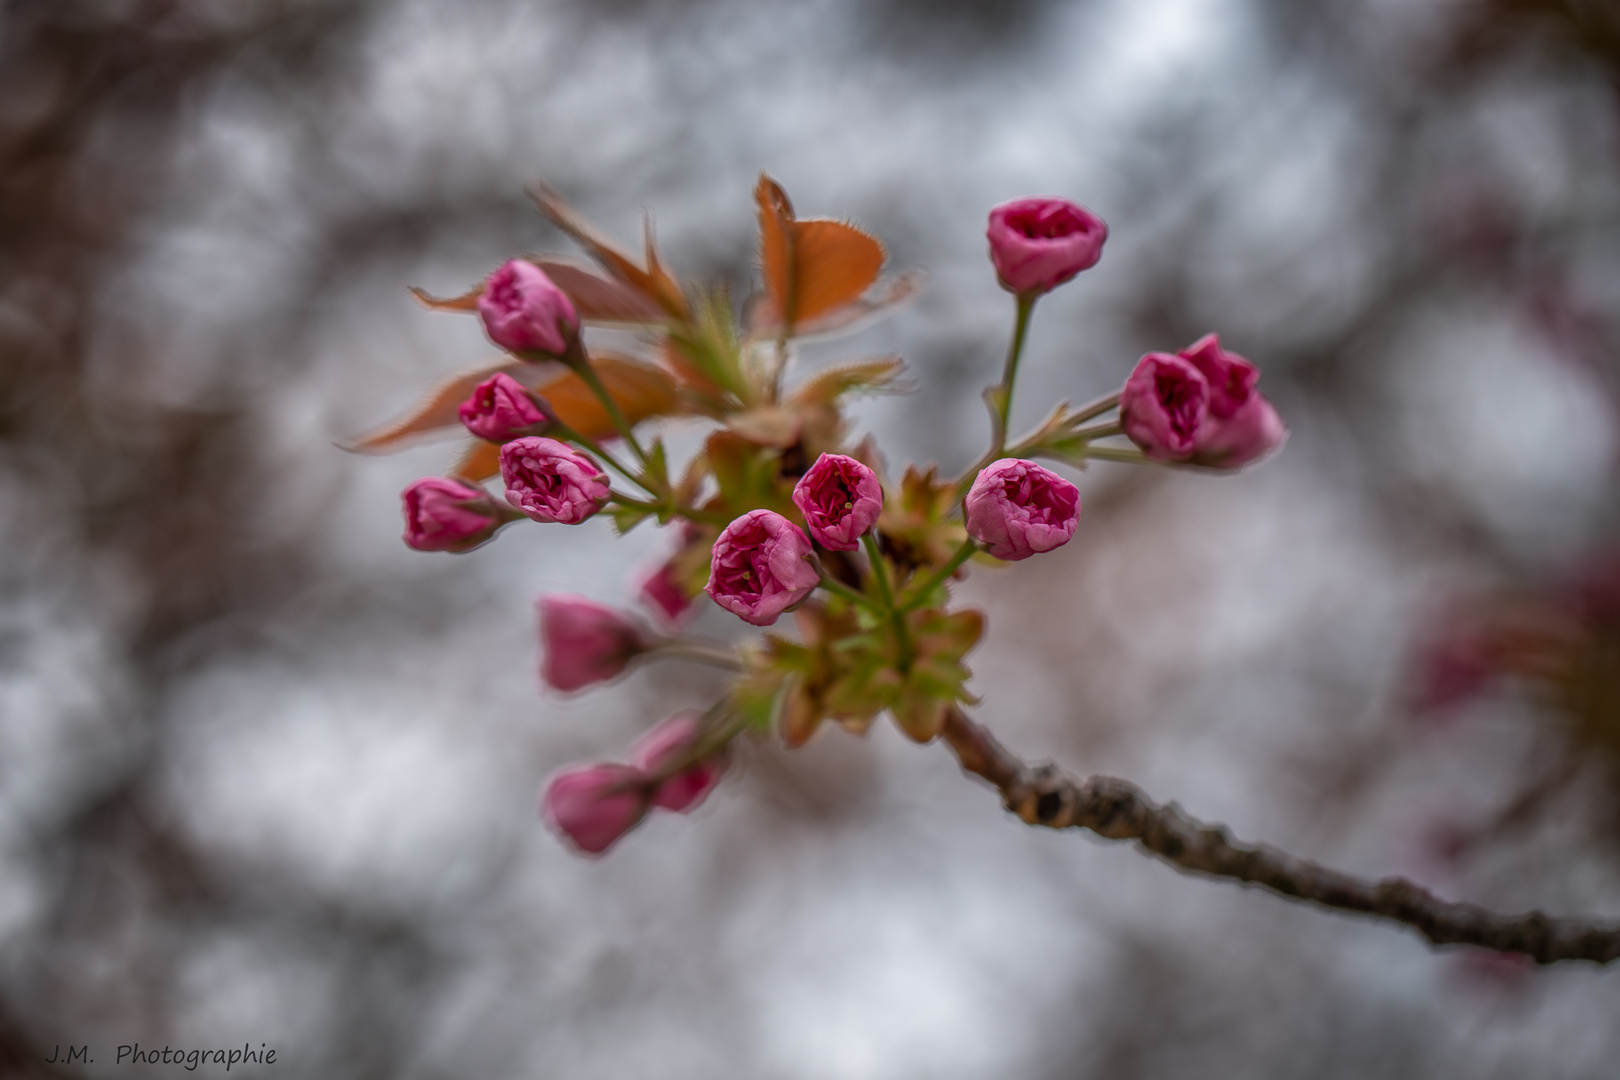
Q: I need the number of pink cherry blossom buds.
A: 15